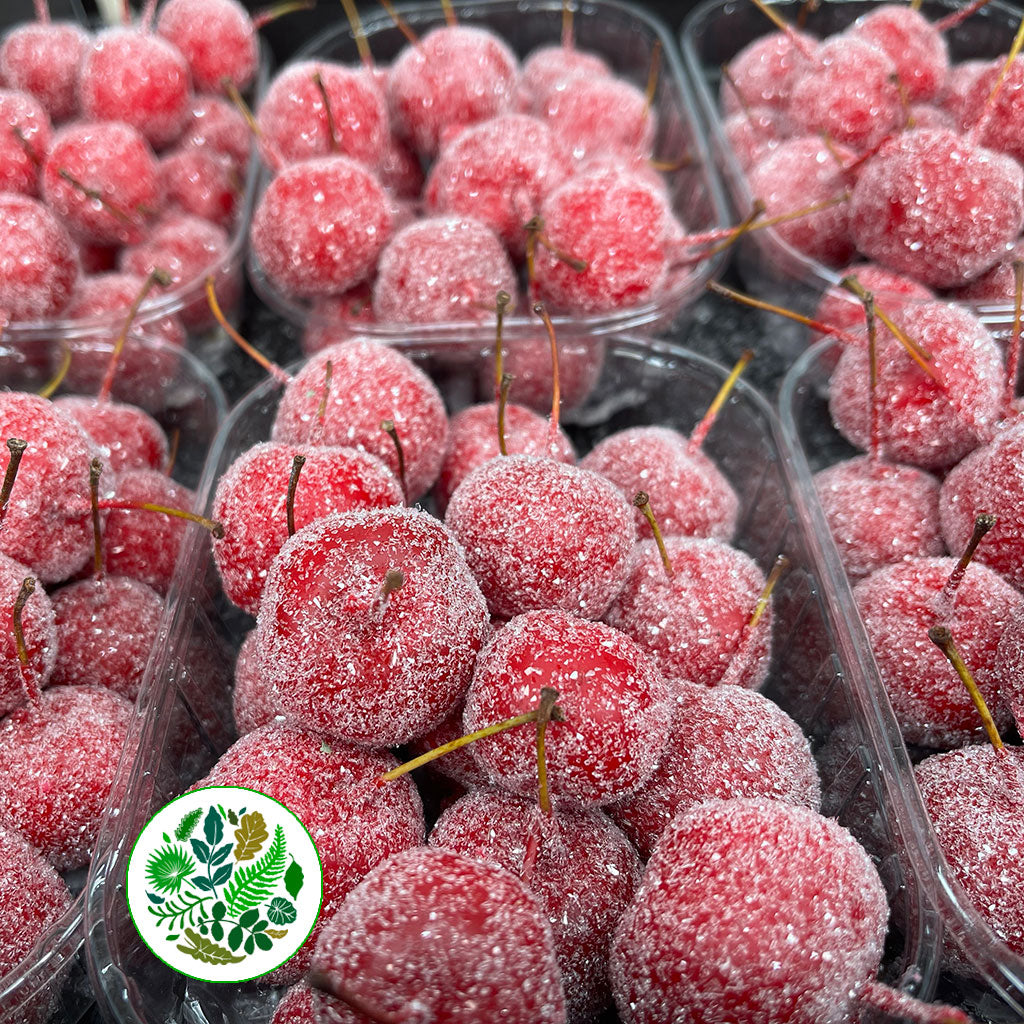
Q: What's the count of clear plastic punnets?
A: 6